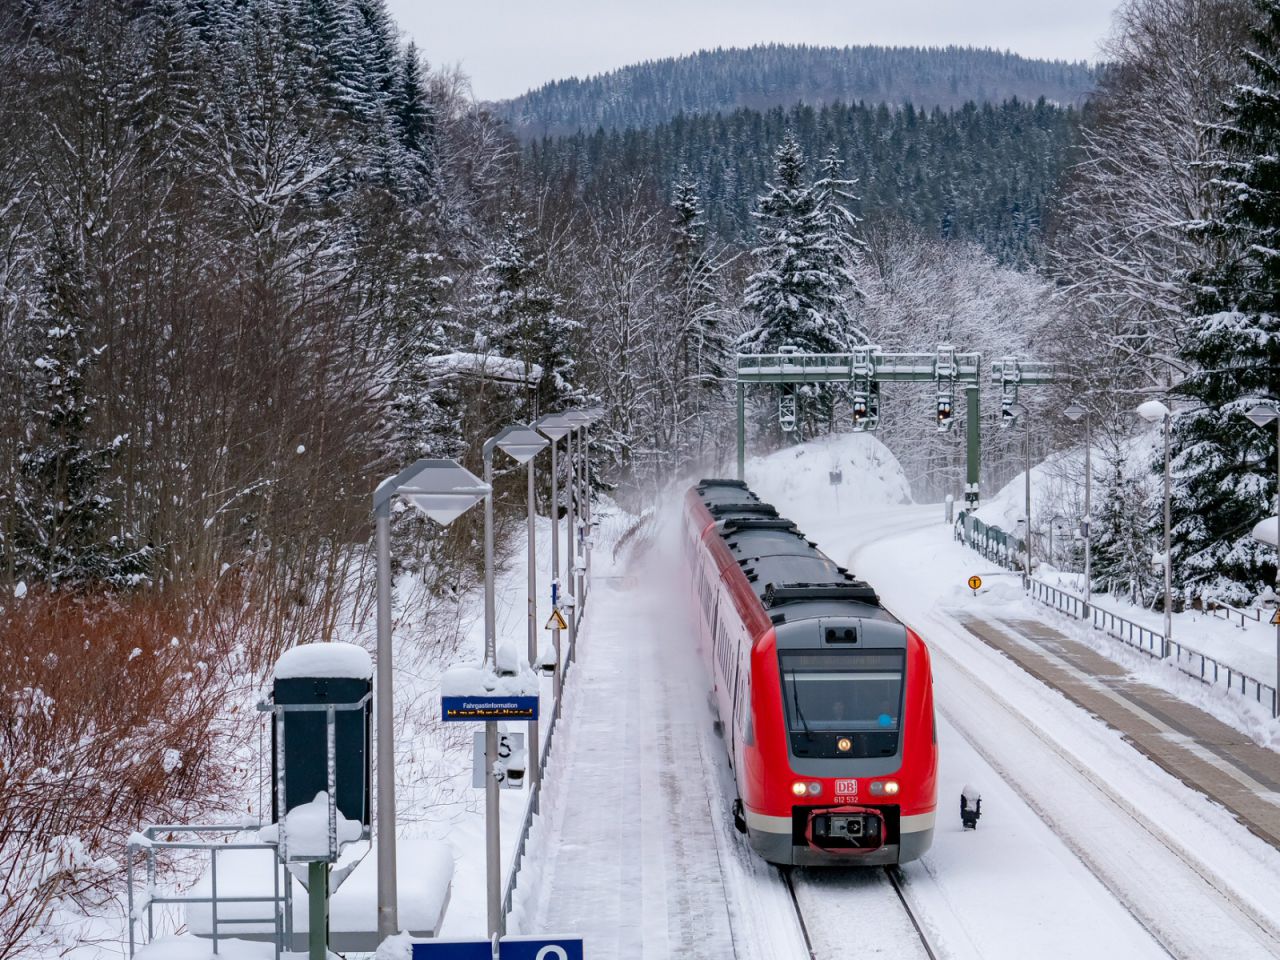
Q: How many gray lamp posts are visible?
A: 11